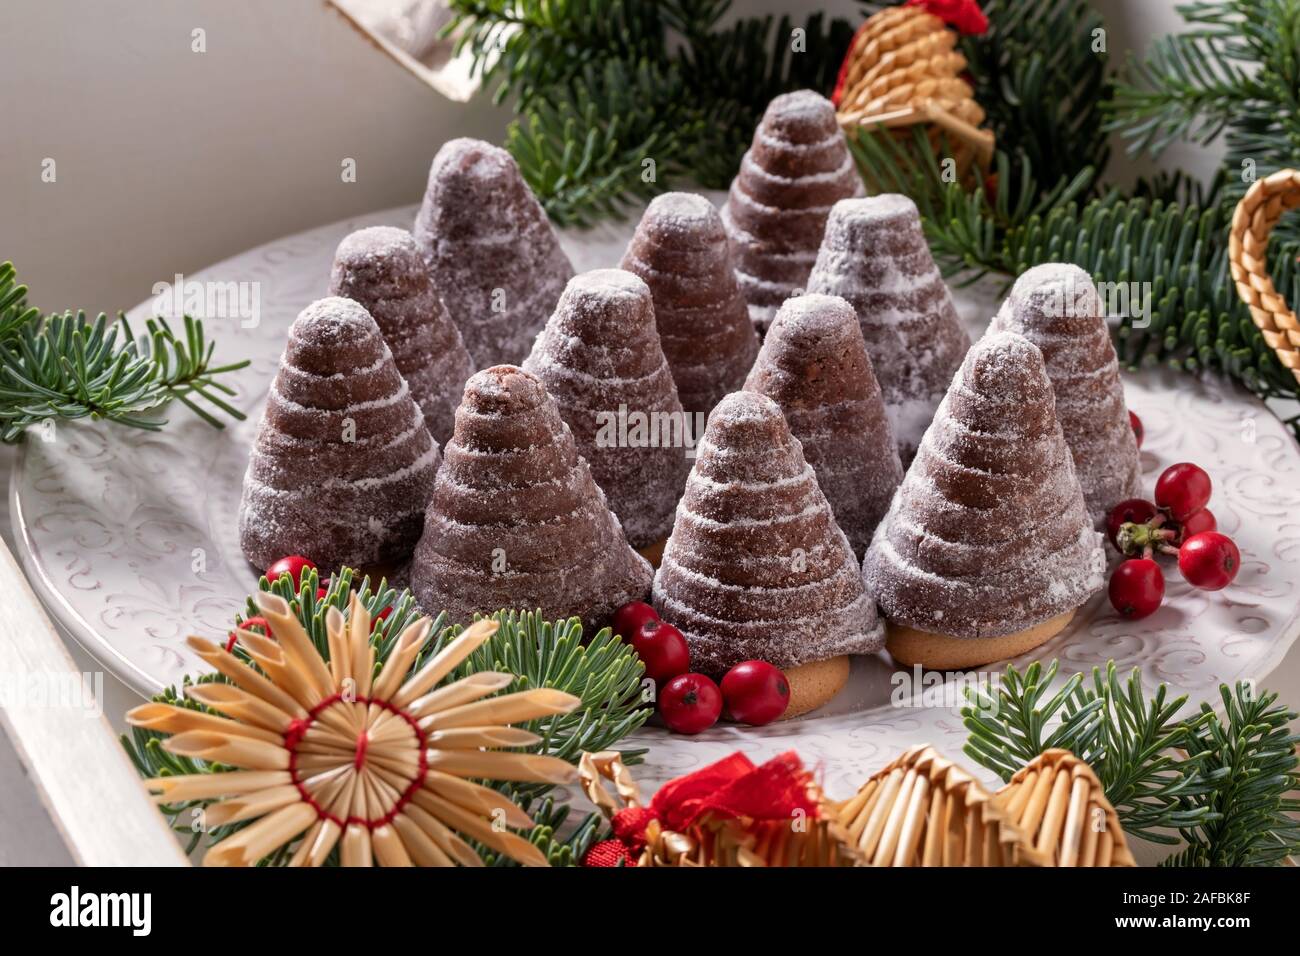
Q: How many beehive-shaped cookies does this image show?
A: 12